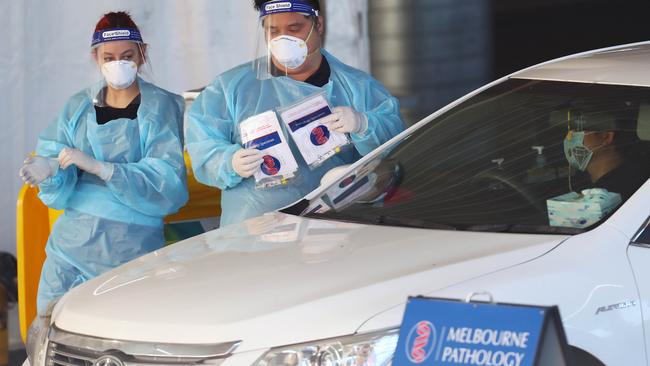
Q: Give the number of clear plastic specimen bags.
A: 2